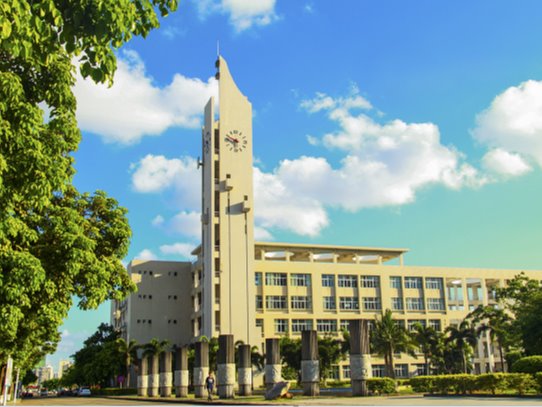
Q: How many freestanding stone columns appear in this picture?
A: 10